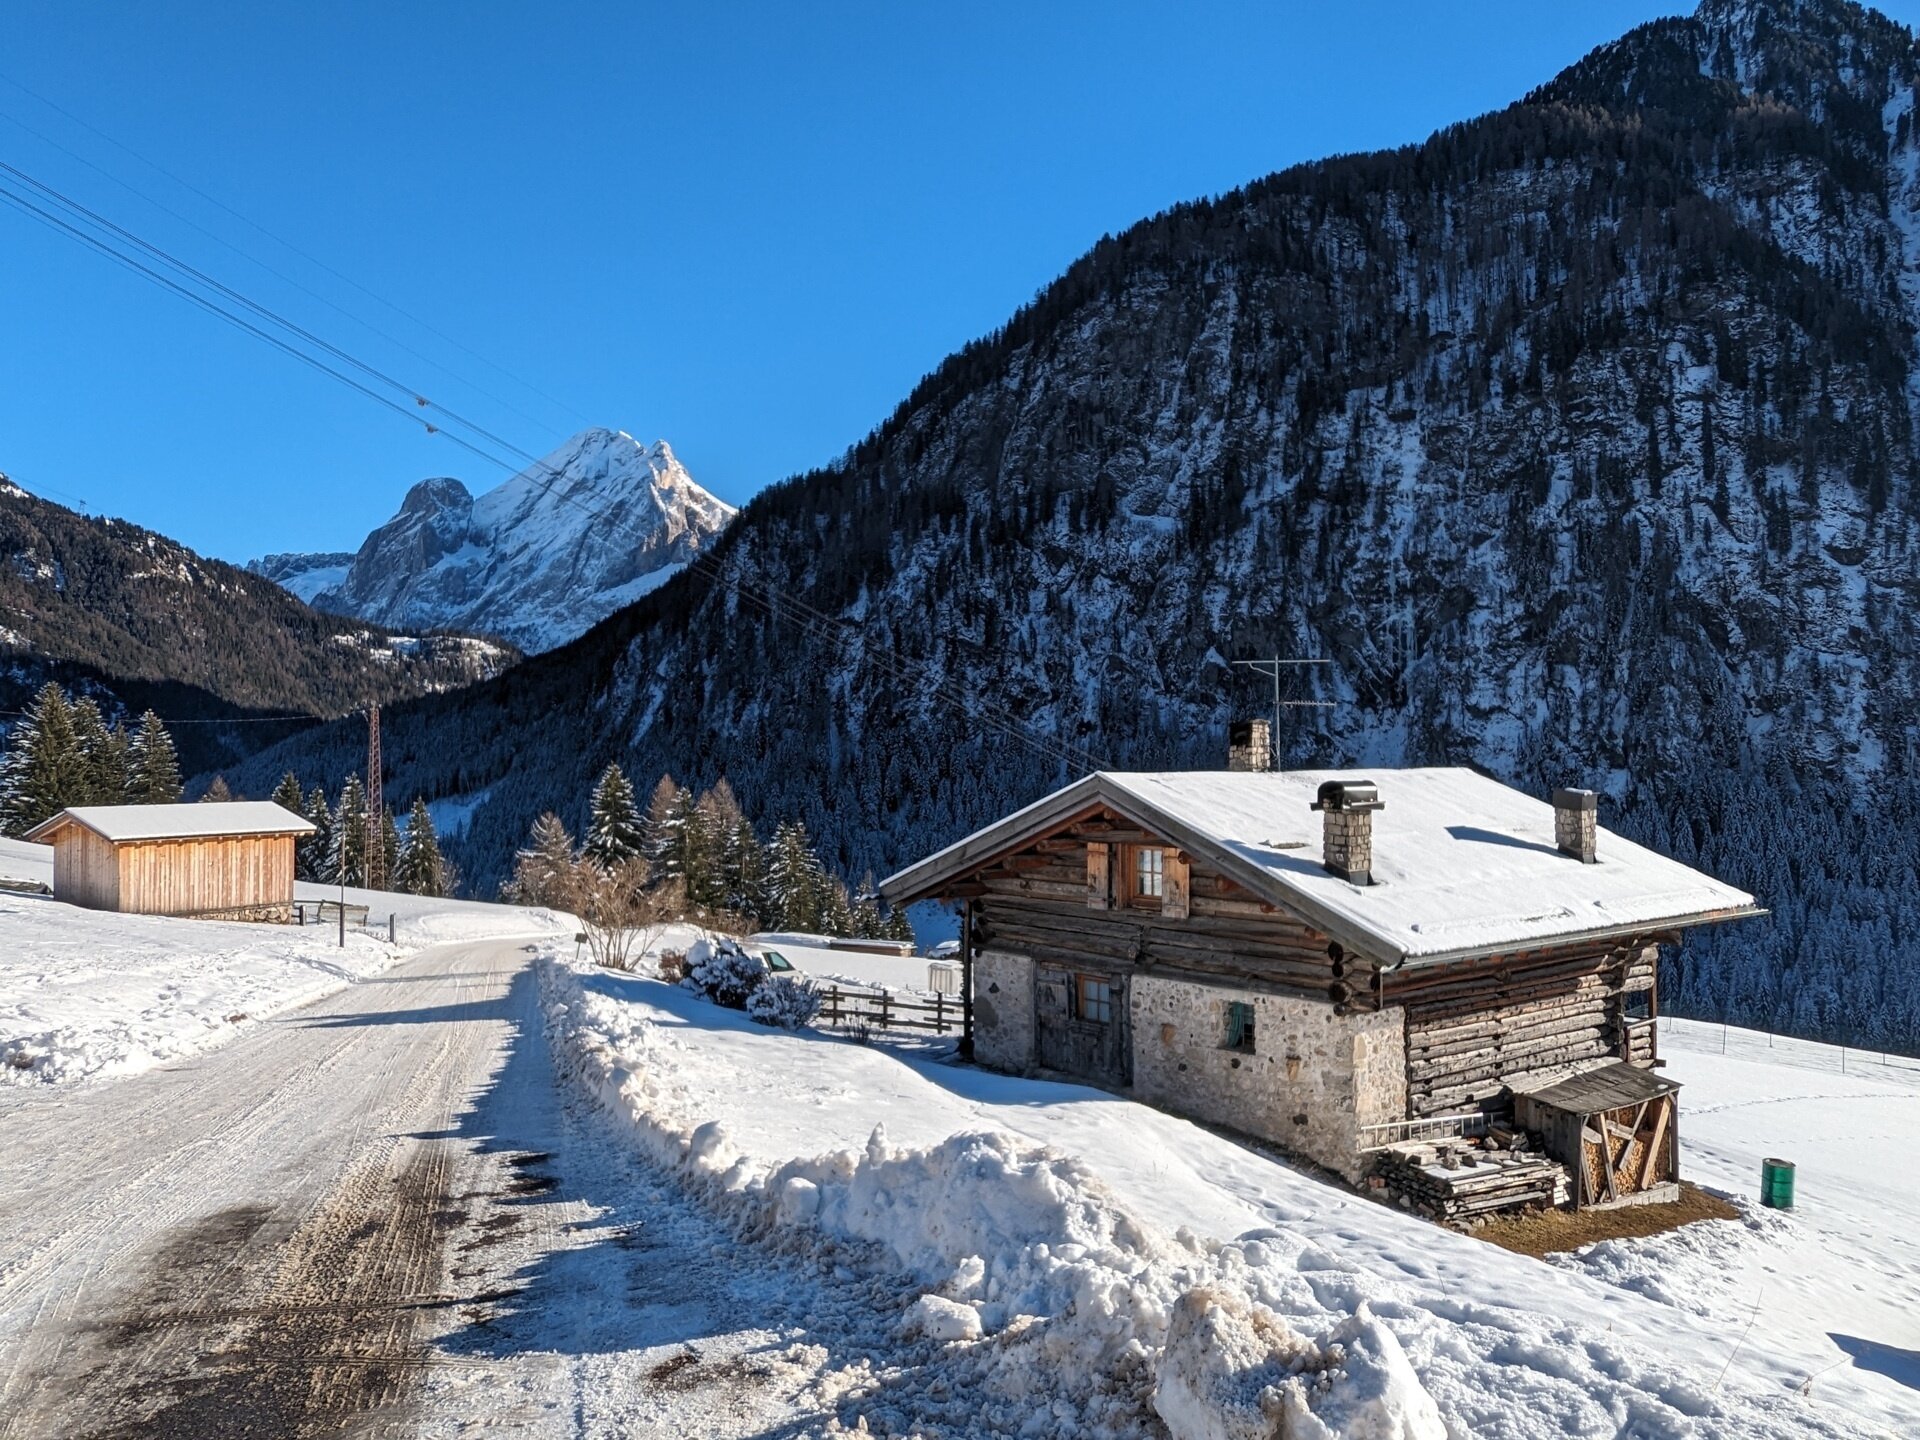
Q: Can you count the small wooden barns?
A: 1